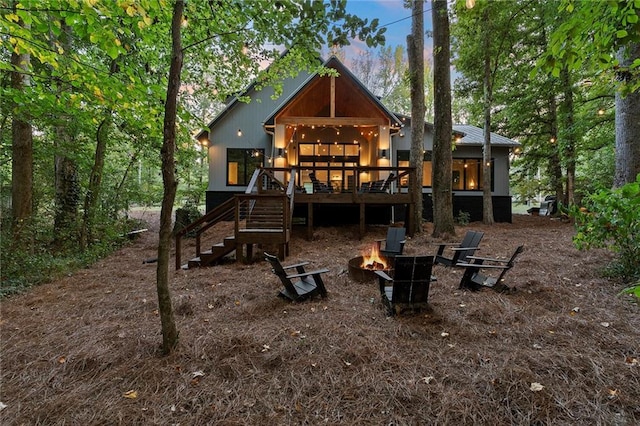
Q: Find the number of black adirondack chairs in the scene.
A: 5